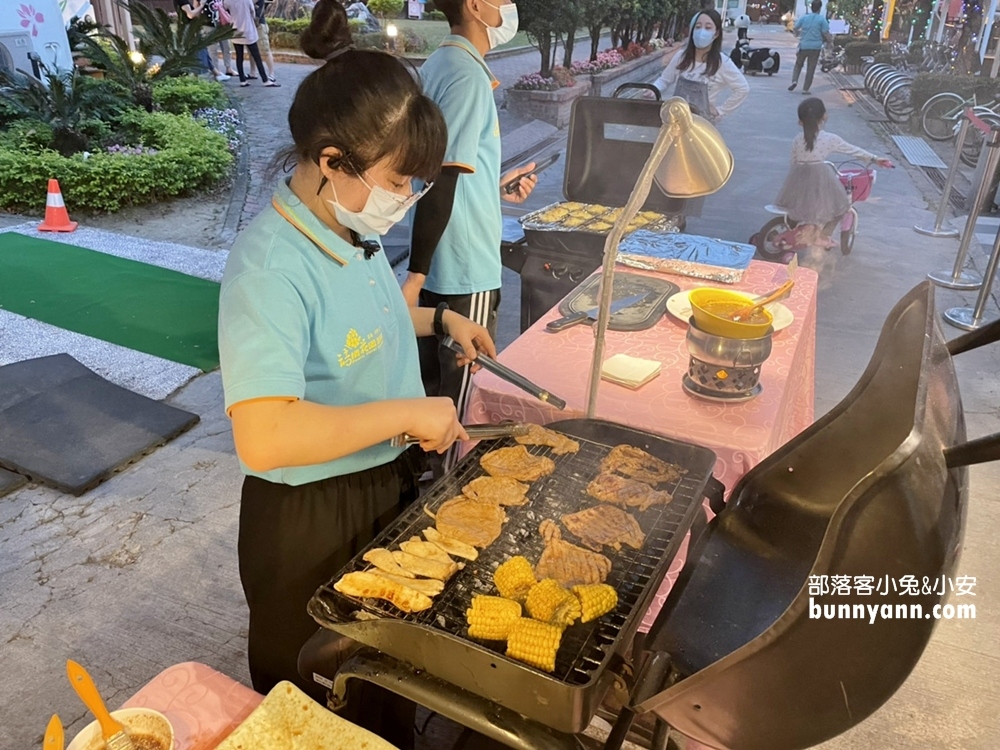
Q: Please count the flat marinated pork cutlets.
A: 8